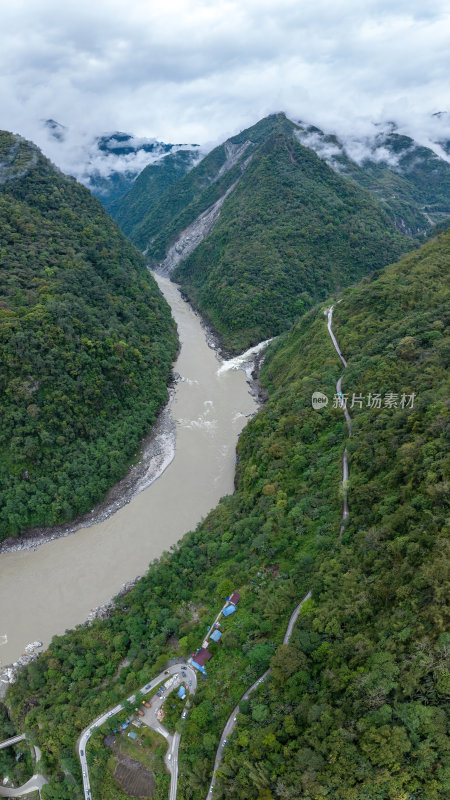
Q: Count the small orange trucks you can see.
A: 2